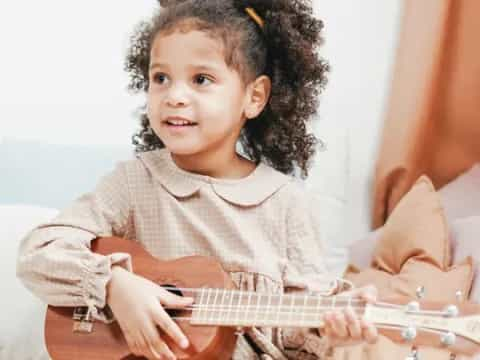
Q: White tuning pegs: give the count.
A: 4